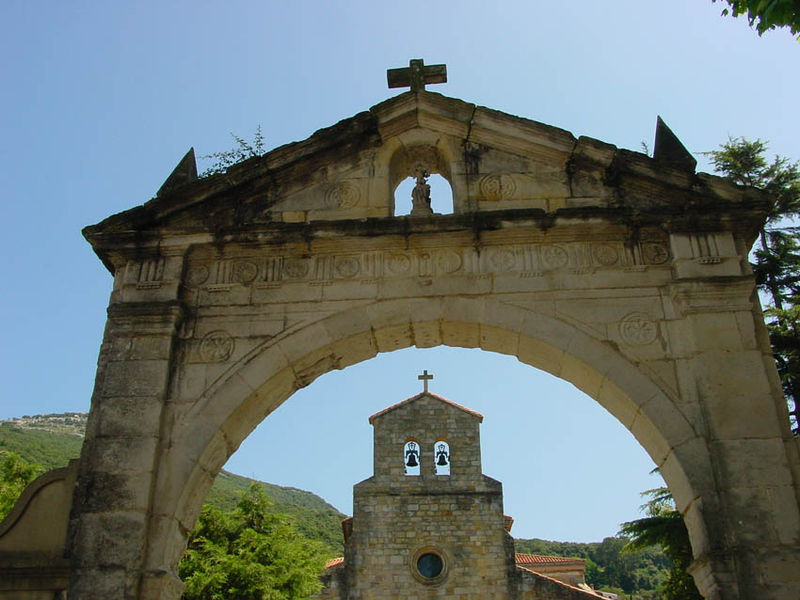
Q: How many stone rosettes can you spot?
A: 14